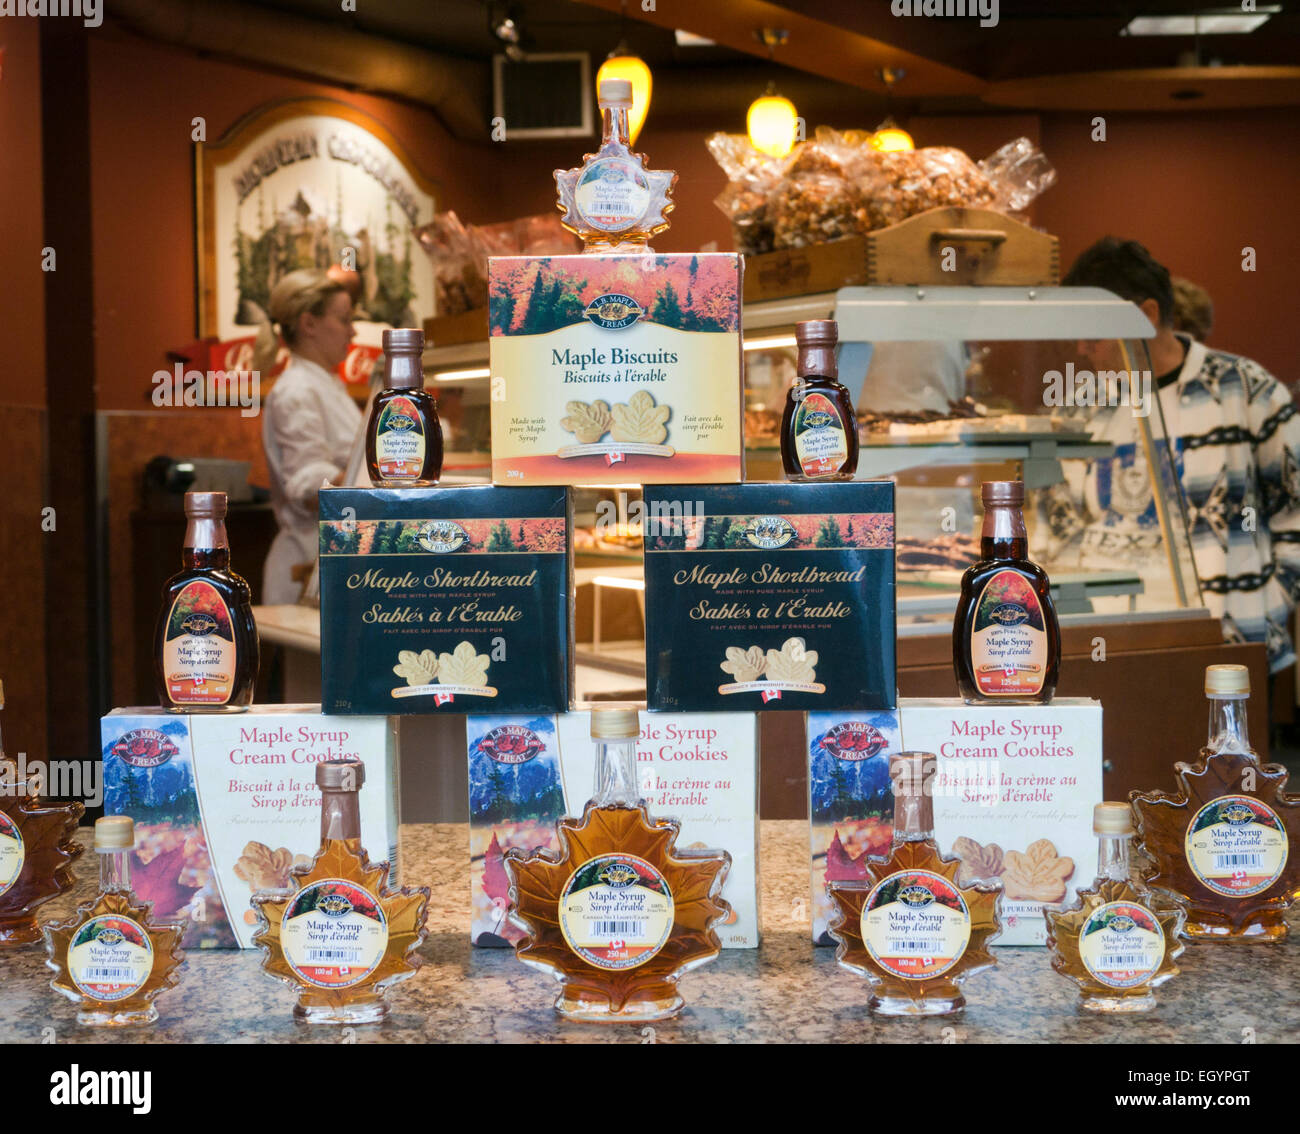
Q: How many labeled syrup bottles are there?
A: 12